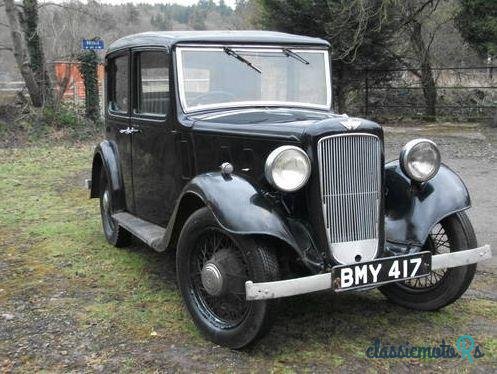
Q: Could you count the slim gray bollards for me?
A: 0